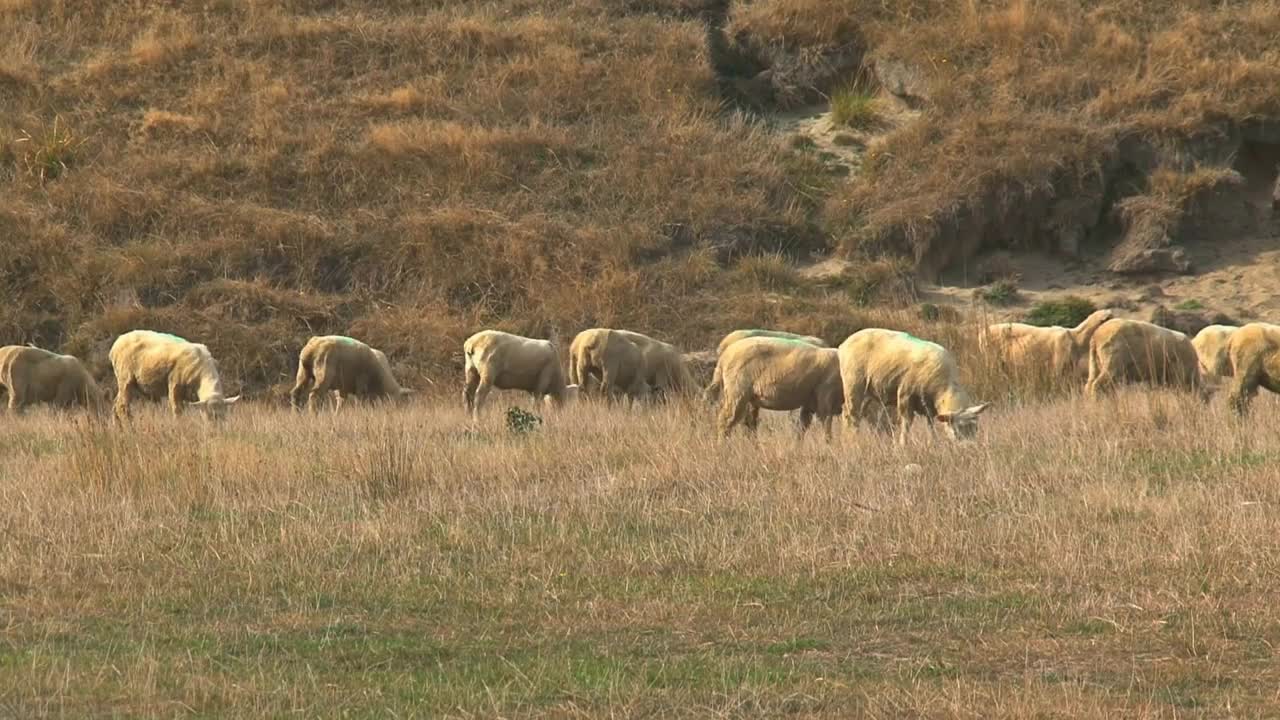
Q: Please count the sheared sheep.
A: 13